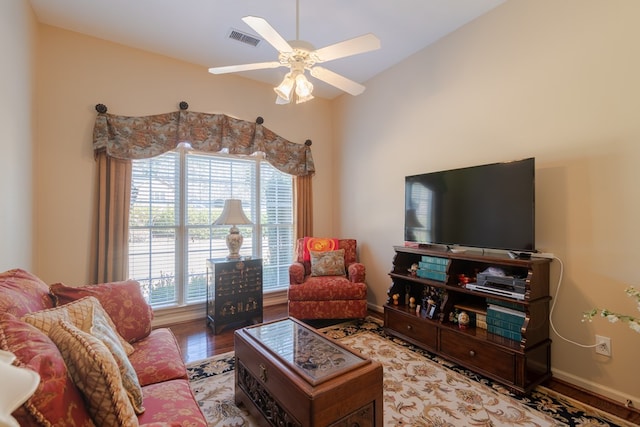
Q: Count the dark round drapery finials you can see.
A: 4